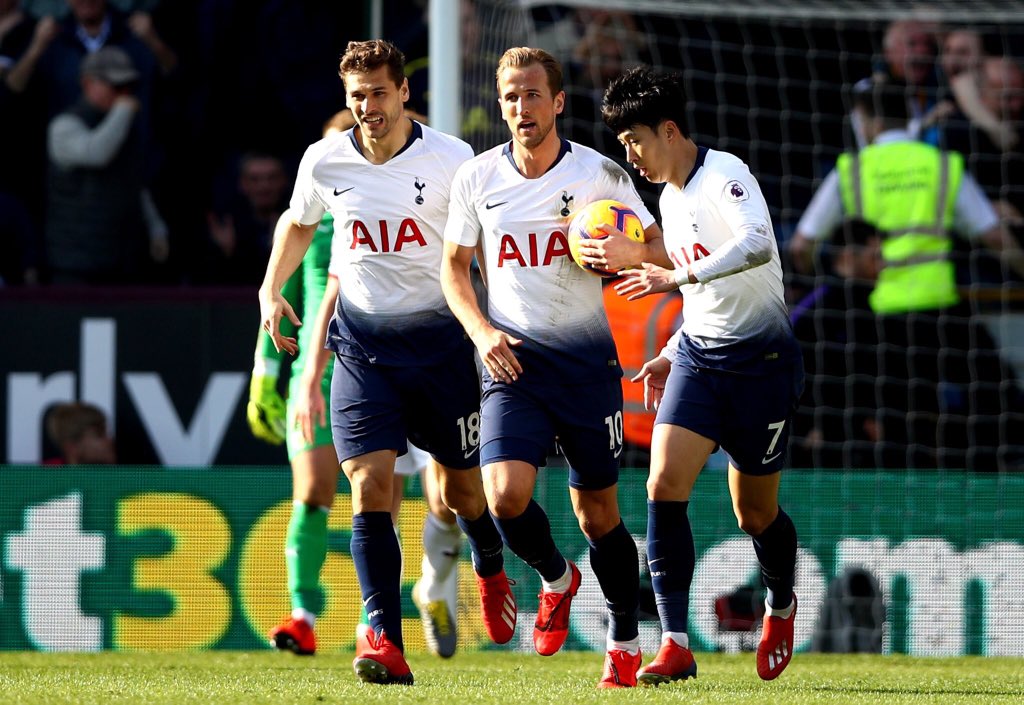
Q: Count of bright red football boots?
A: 7